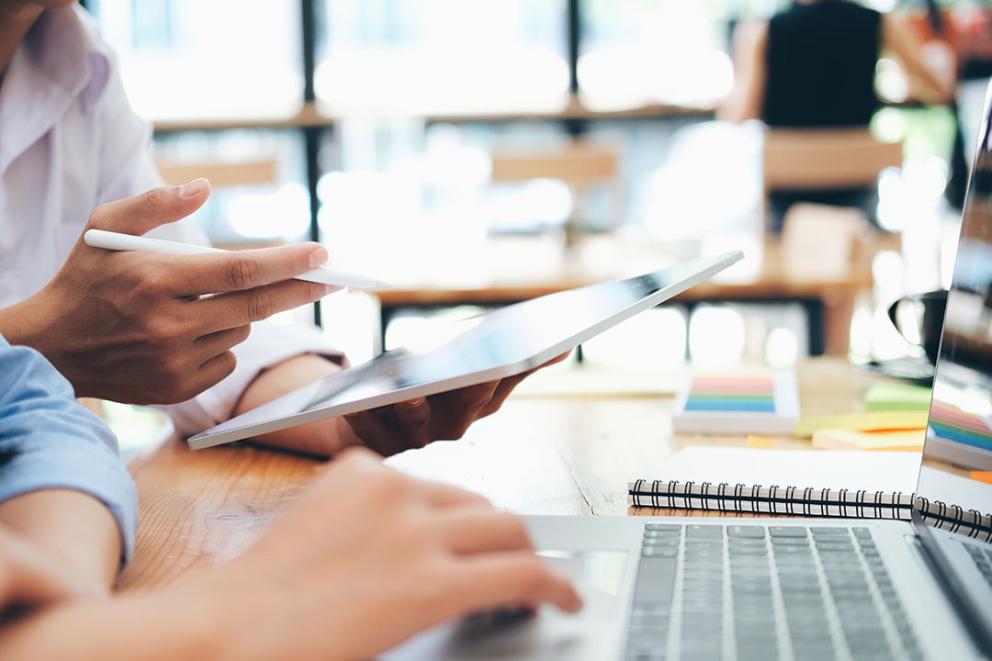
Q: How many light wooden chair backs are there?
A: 3